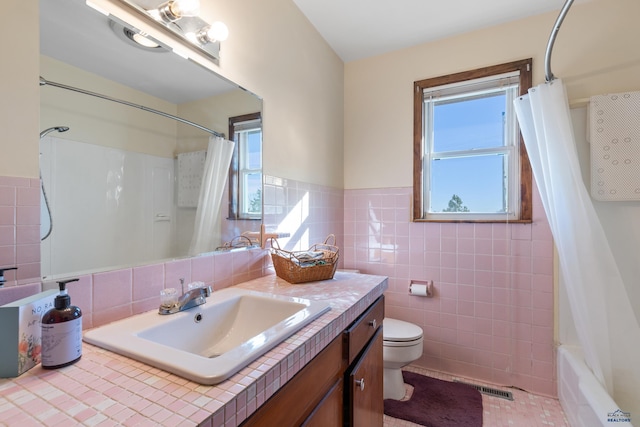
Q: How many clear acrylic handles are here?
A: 2